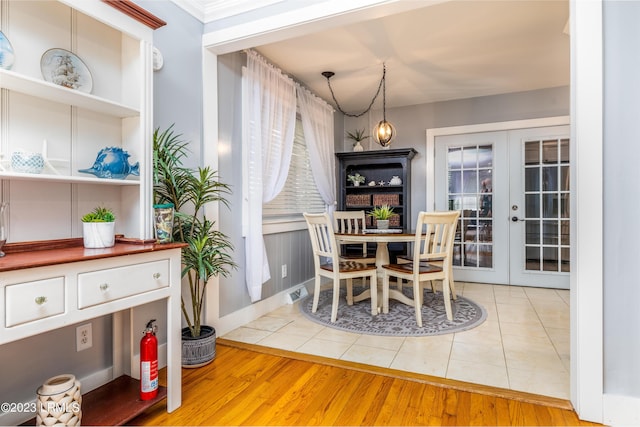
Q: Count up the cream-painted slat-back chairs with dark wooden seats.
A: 4